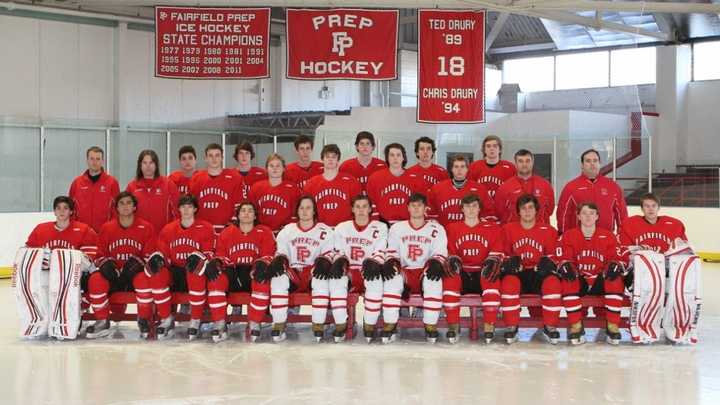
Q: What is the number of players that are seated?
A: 11